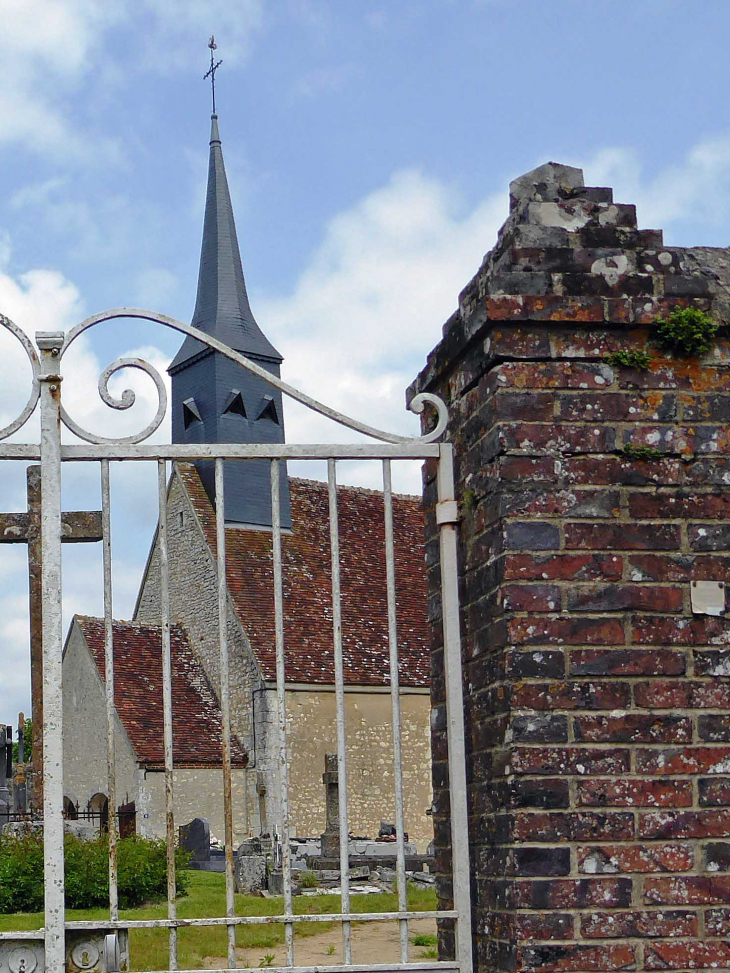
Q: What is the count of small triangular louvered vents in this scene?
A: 3